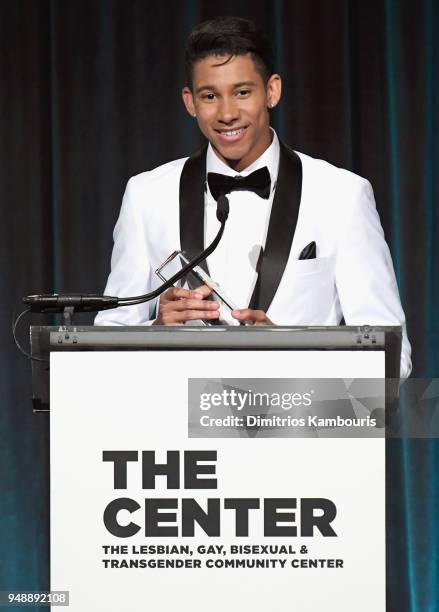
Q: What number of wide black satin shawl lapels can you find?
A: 2